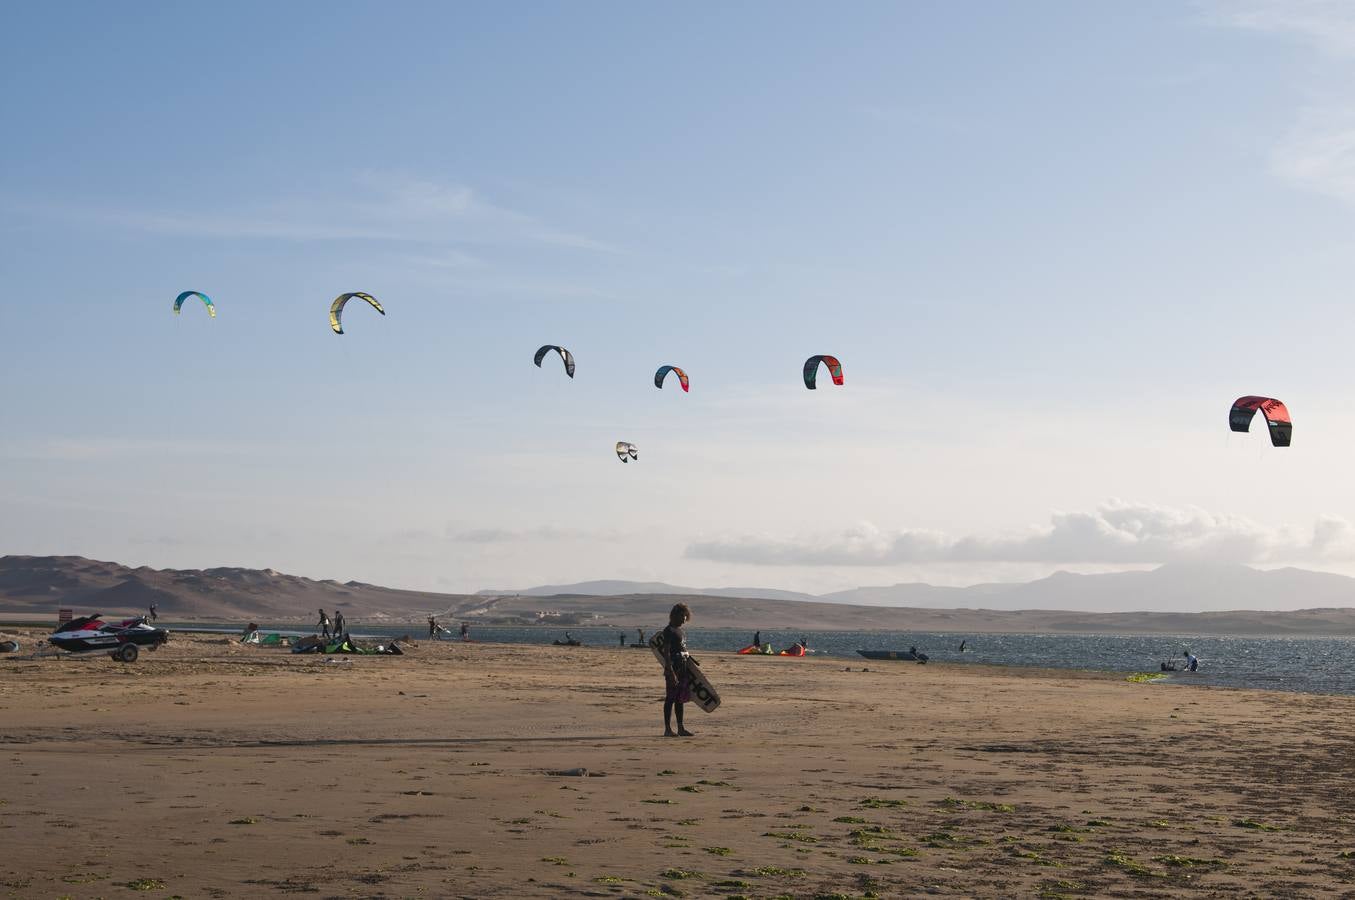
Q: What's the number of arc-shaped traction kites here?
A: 7